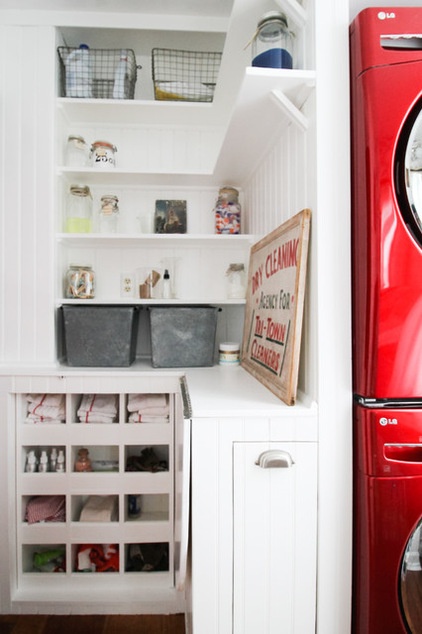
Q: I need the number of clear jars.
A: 8